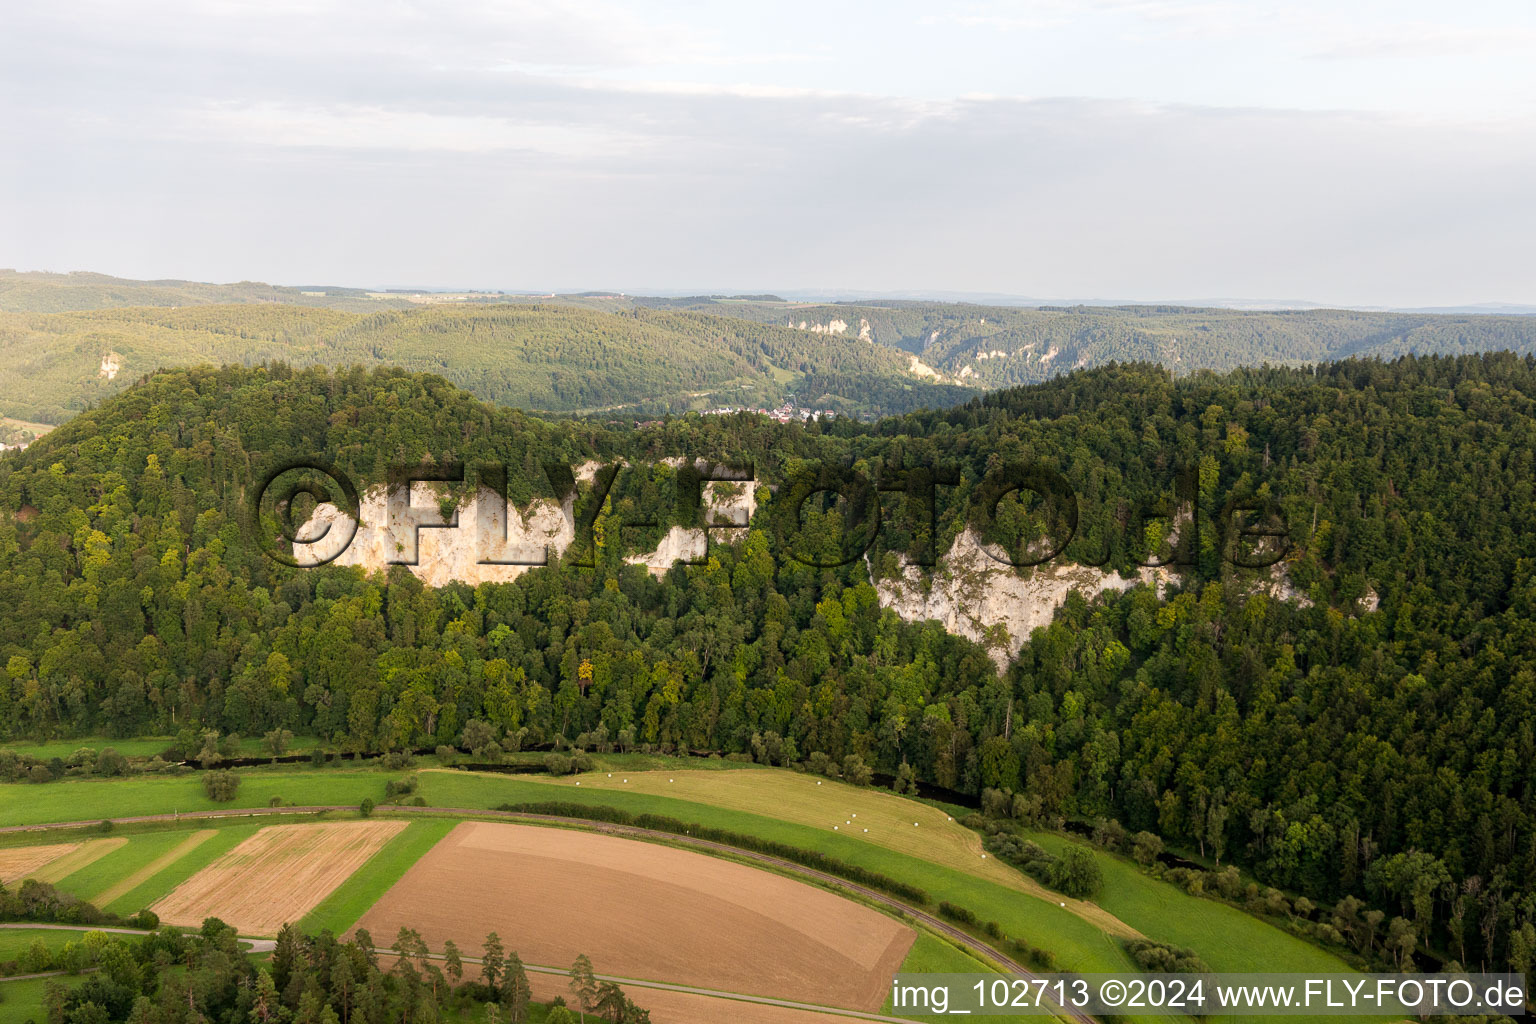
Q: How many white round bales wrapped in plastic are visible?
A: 13